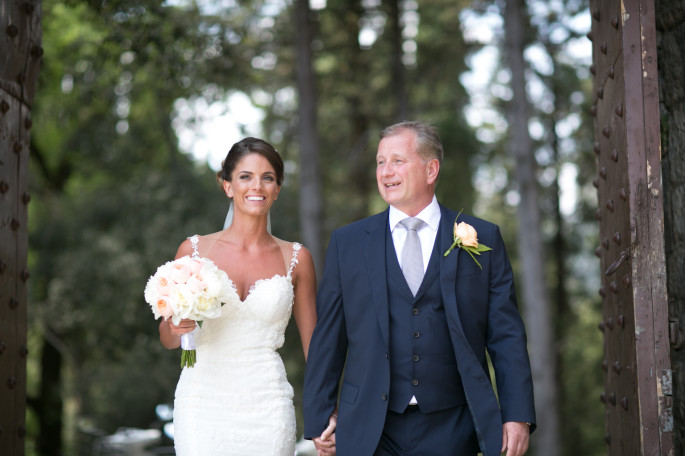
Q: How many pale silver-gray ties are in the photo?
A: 1